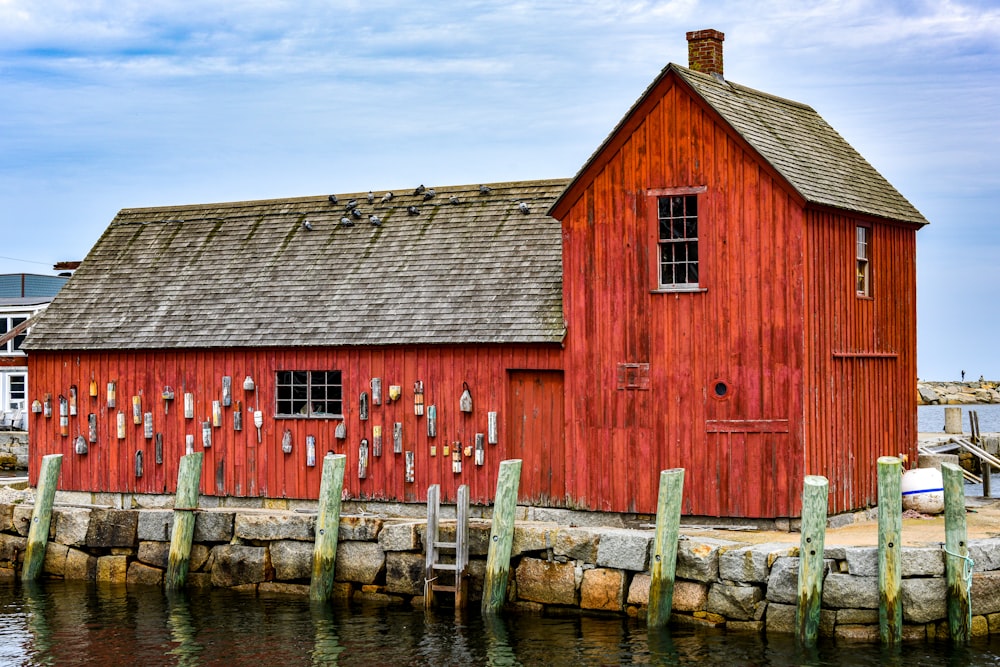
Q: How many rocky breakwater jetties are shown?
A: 1